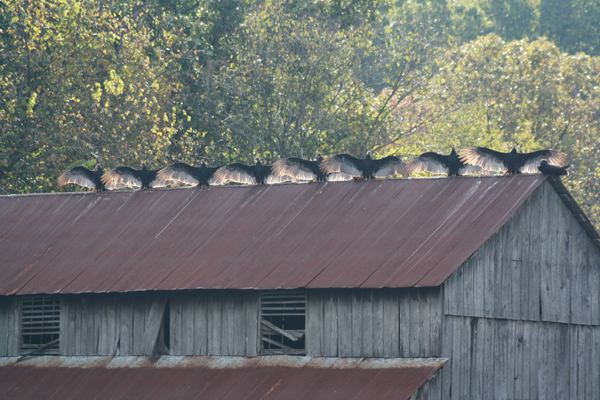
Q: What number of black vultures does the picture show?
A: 9